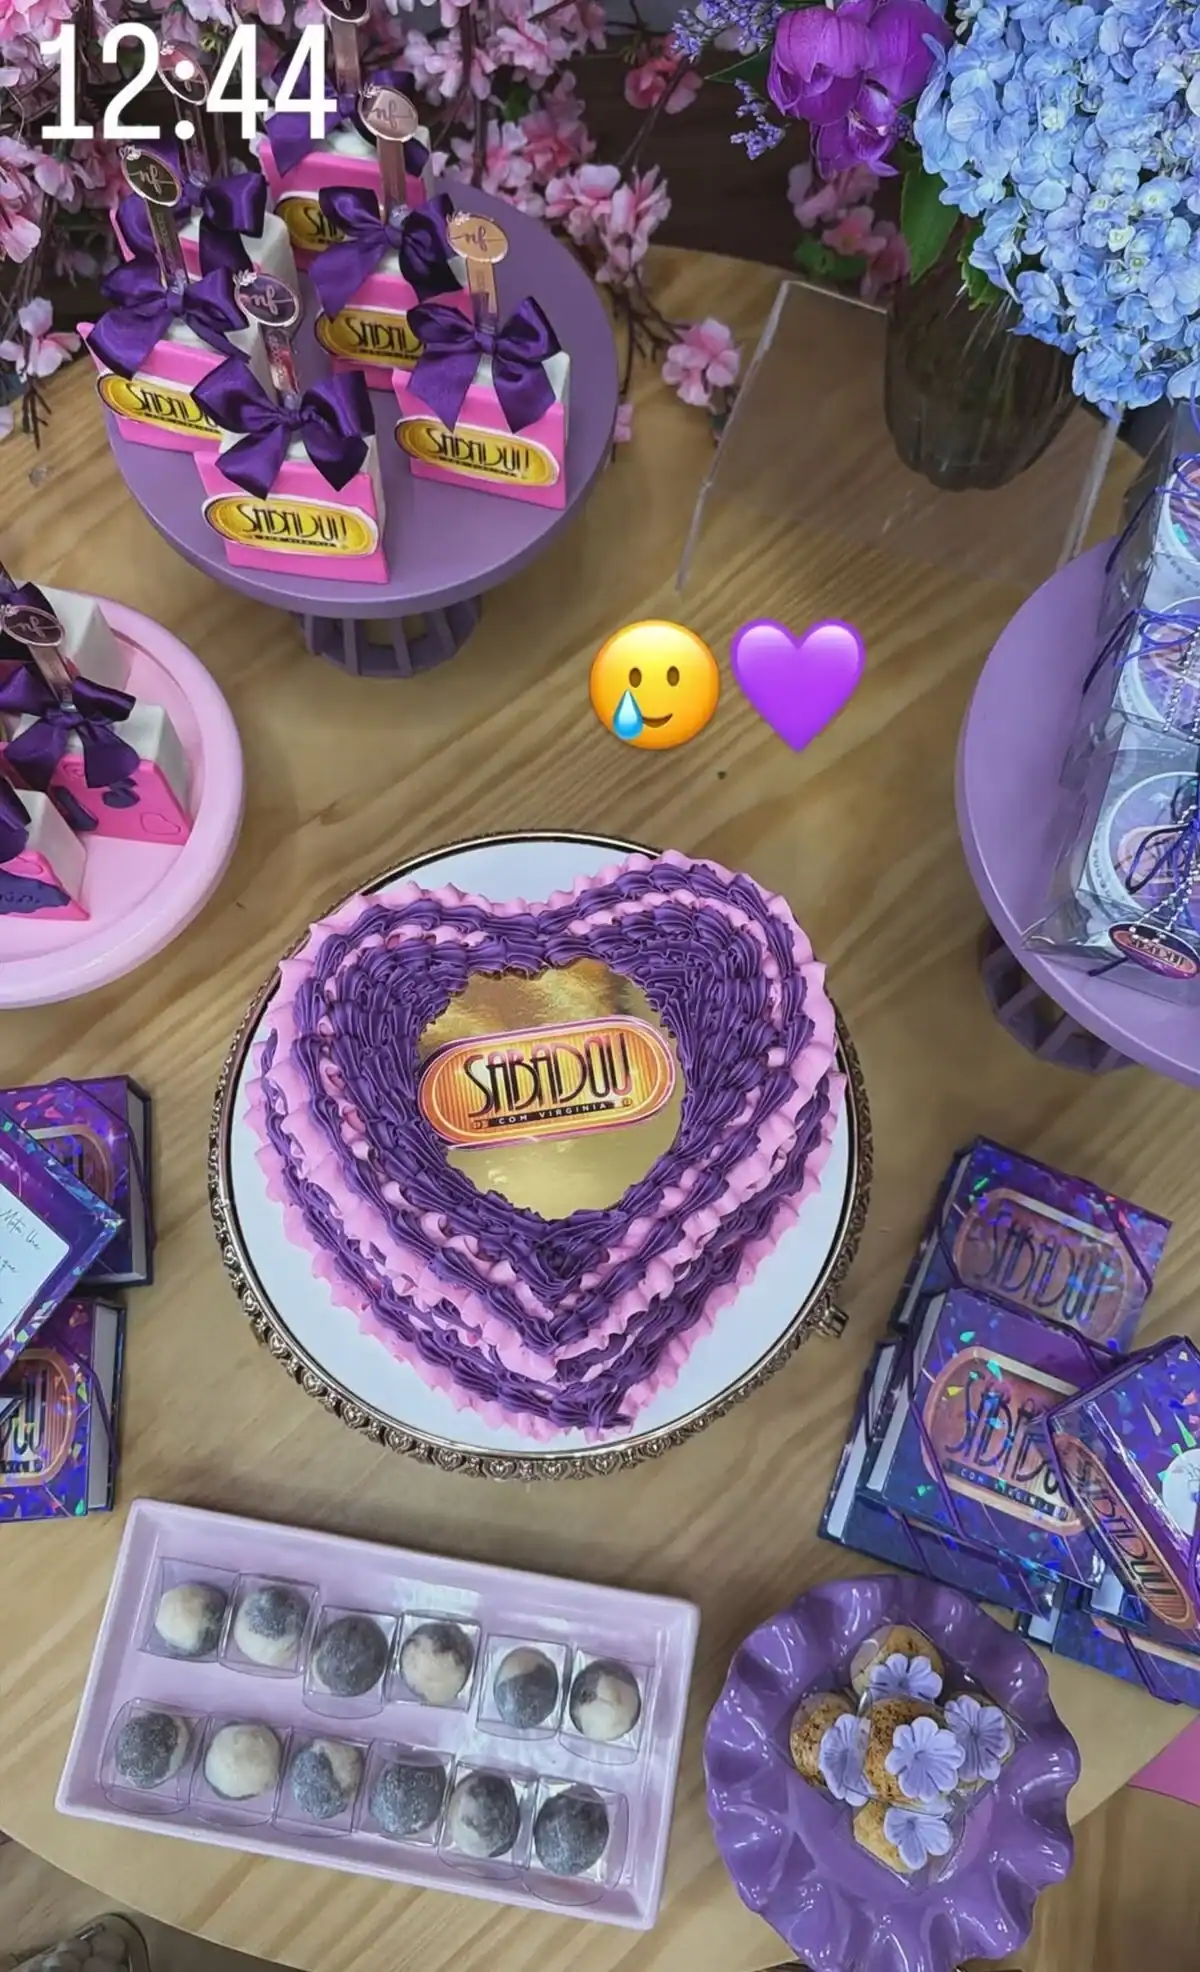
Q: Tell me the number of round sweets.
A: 12